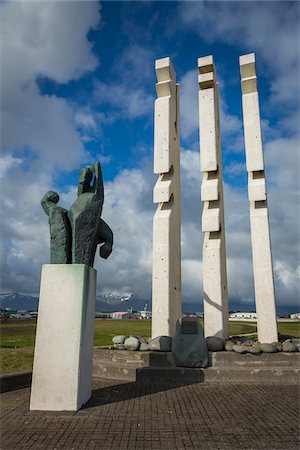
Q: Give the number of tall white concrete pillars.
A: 3